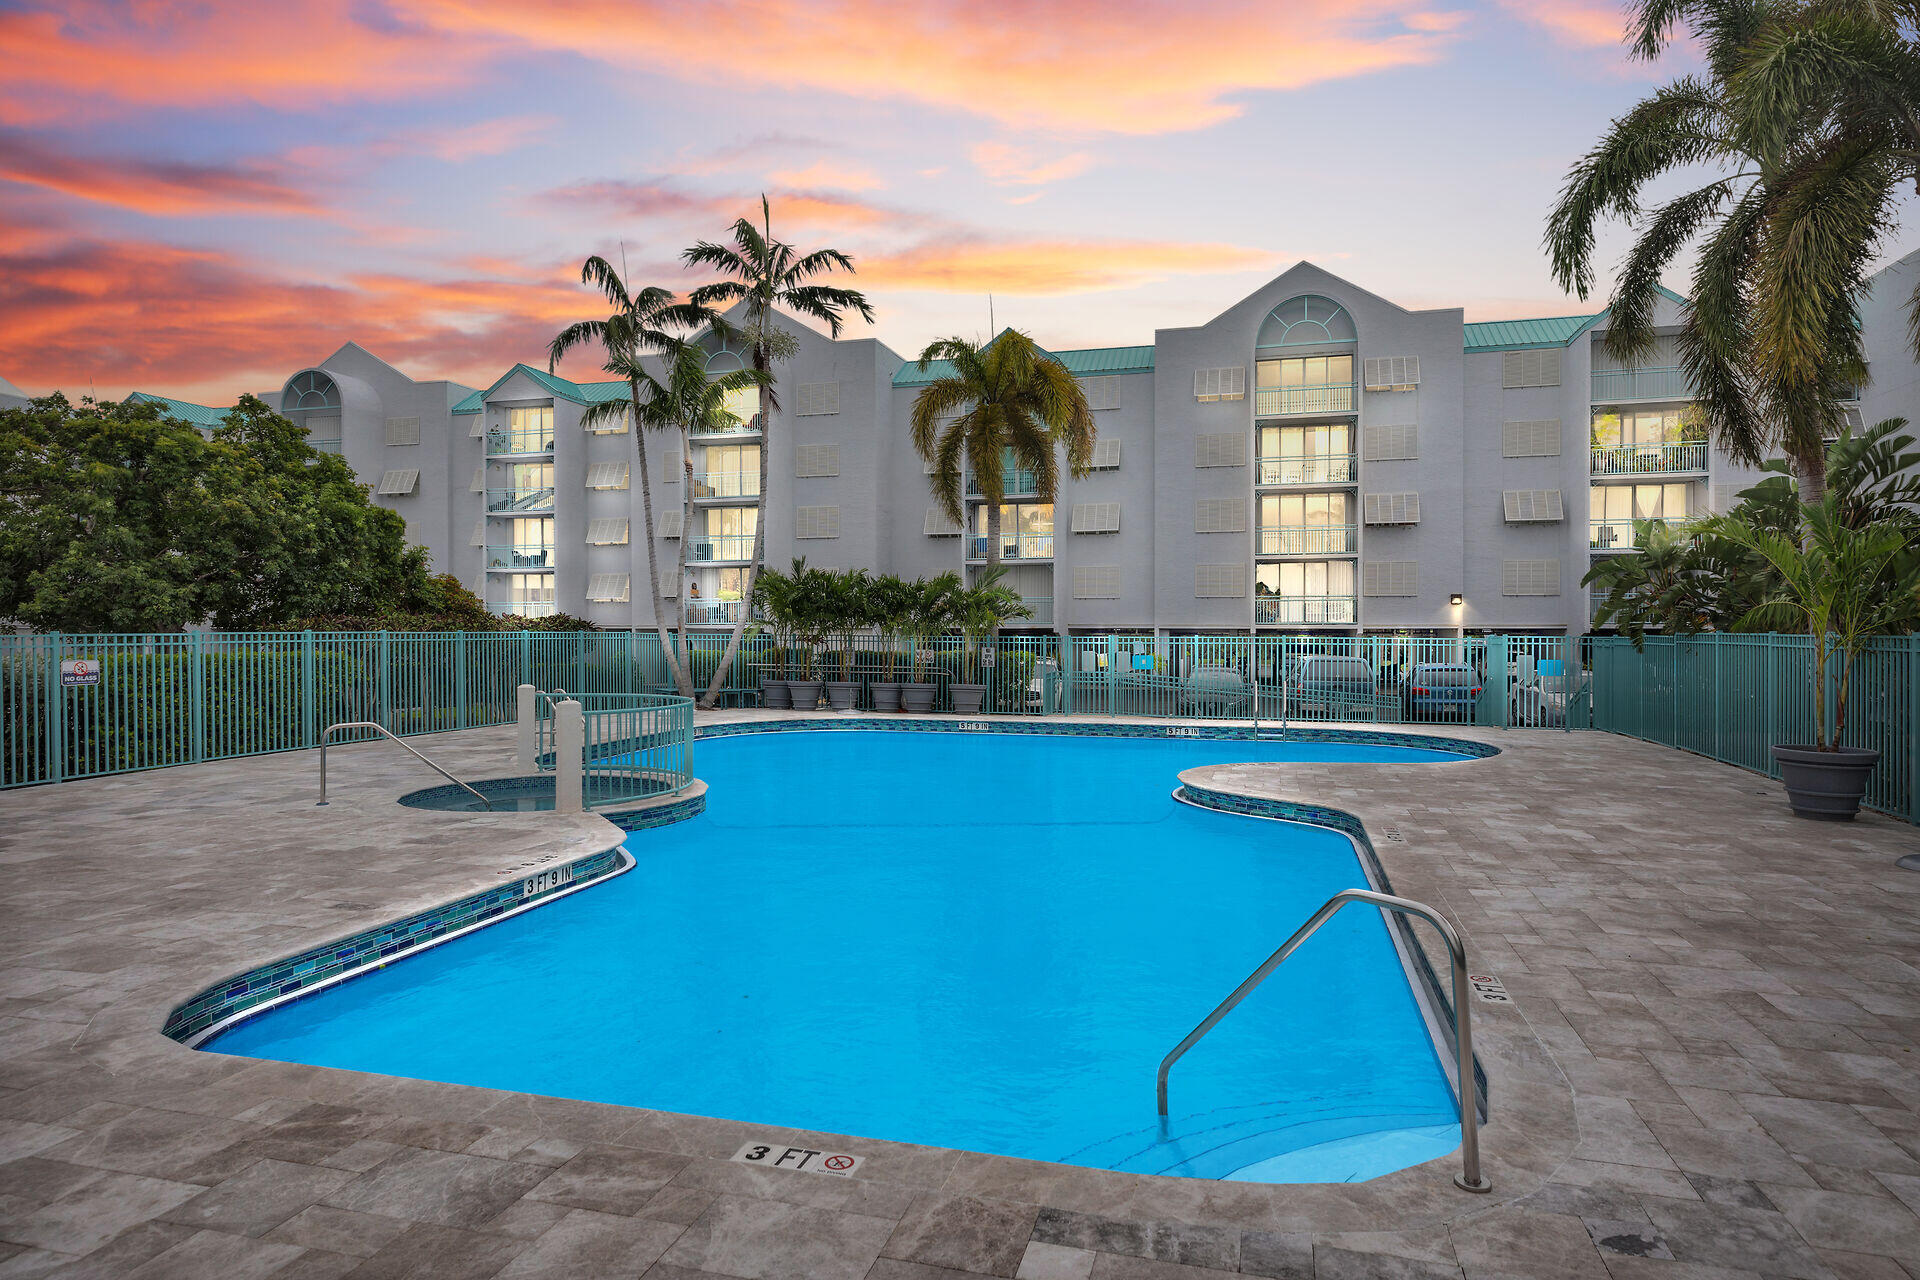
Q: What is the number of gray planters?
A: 7